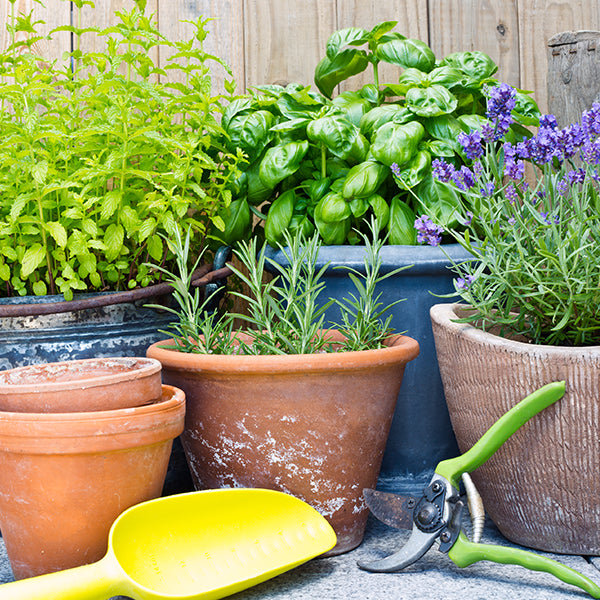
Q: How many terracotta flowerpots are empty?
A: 2